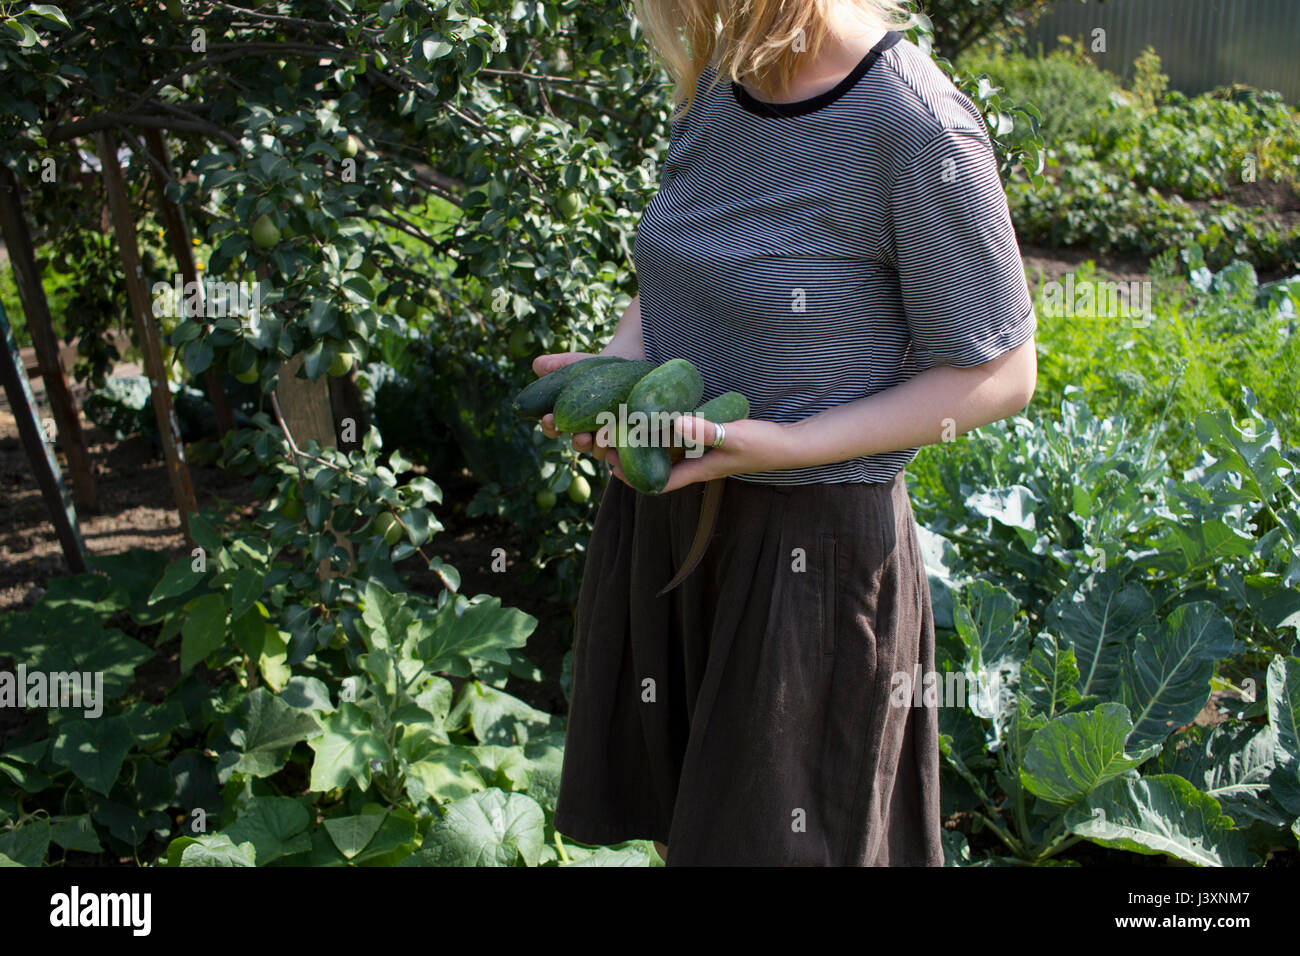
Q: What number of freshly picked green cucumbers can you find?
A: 5